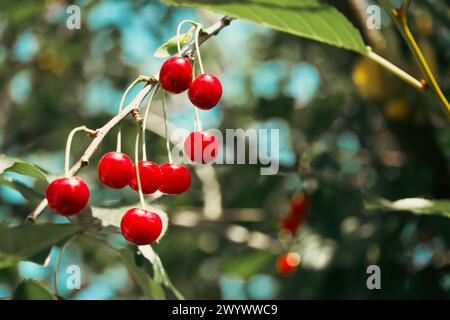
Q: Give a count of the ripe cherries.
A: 8